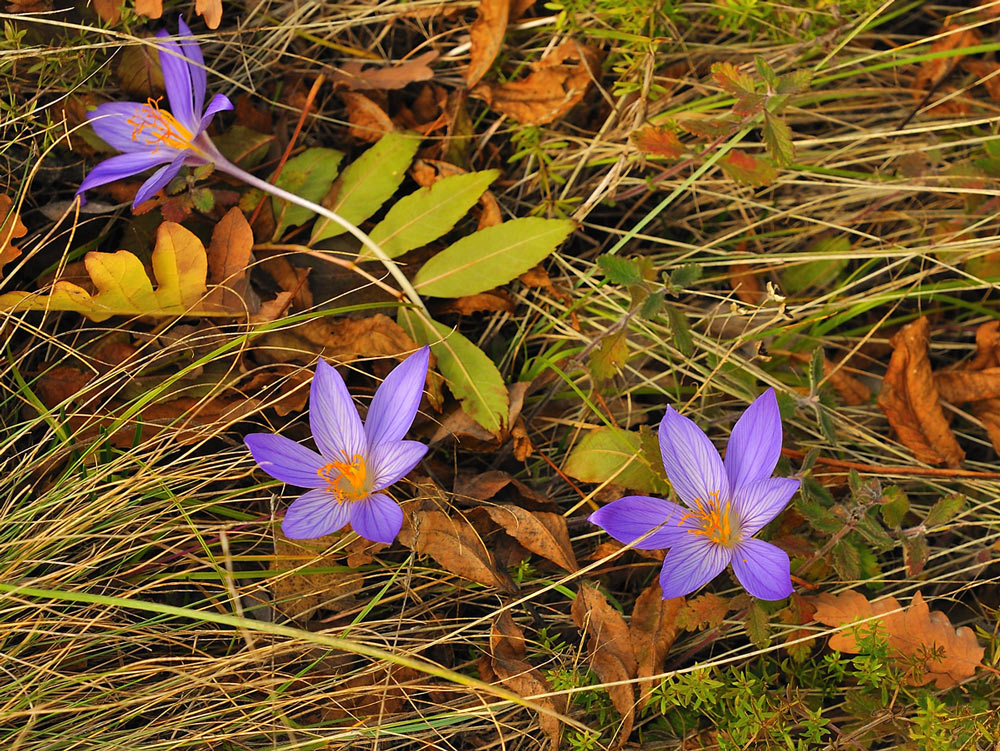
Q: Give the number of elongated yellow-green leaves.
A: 5